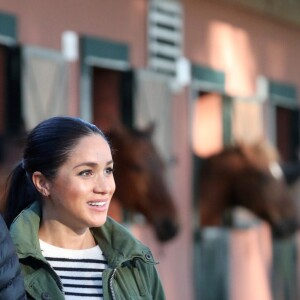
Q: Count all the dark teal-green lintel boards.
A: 4